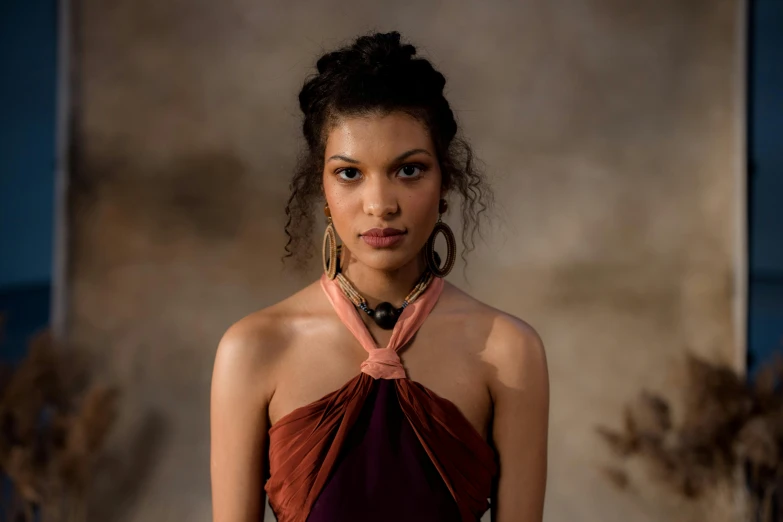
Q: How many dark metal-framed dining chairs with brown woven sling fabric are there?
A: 0